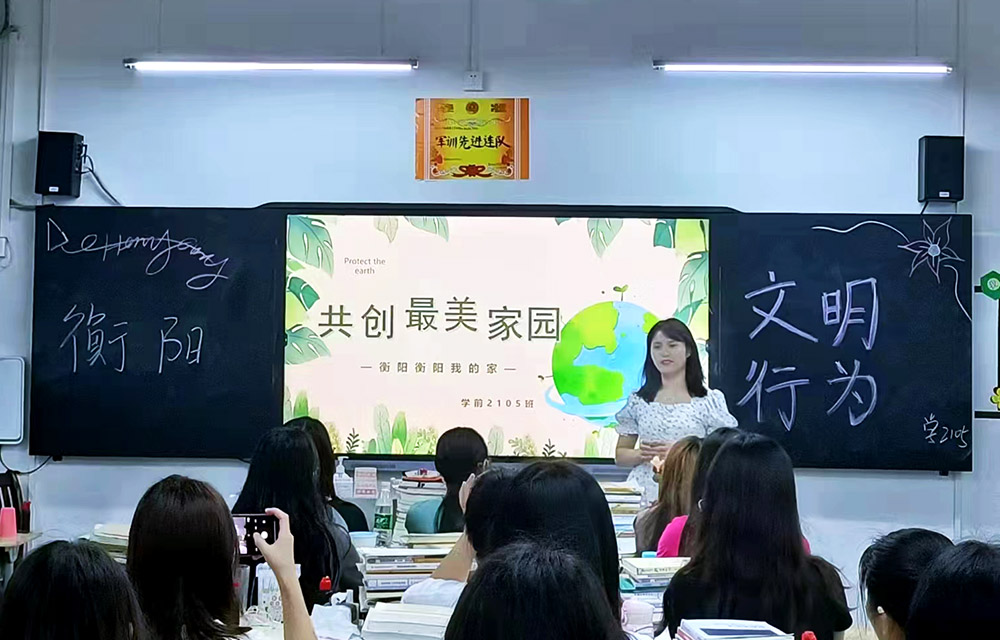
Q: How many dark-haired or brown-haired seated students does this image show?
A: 13